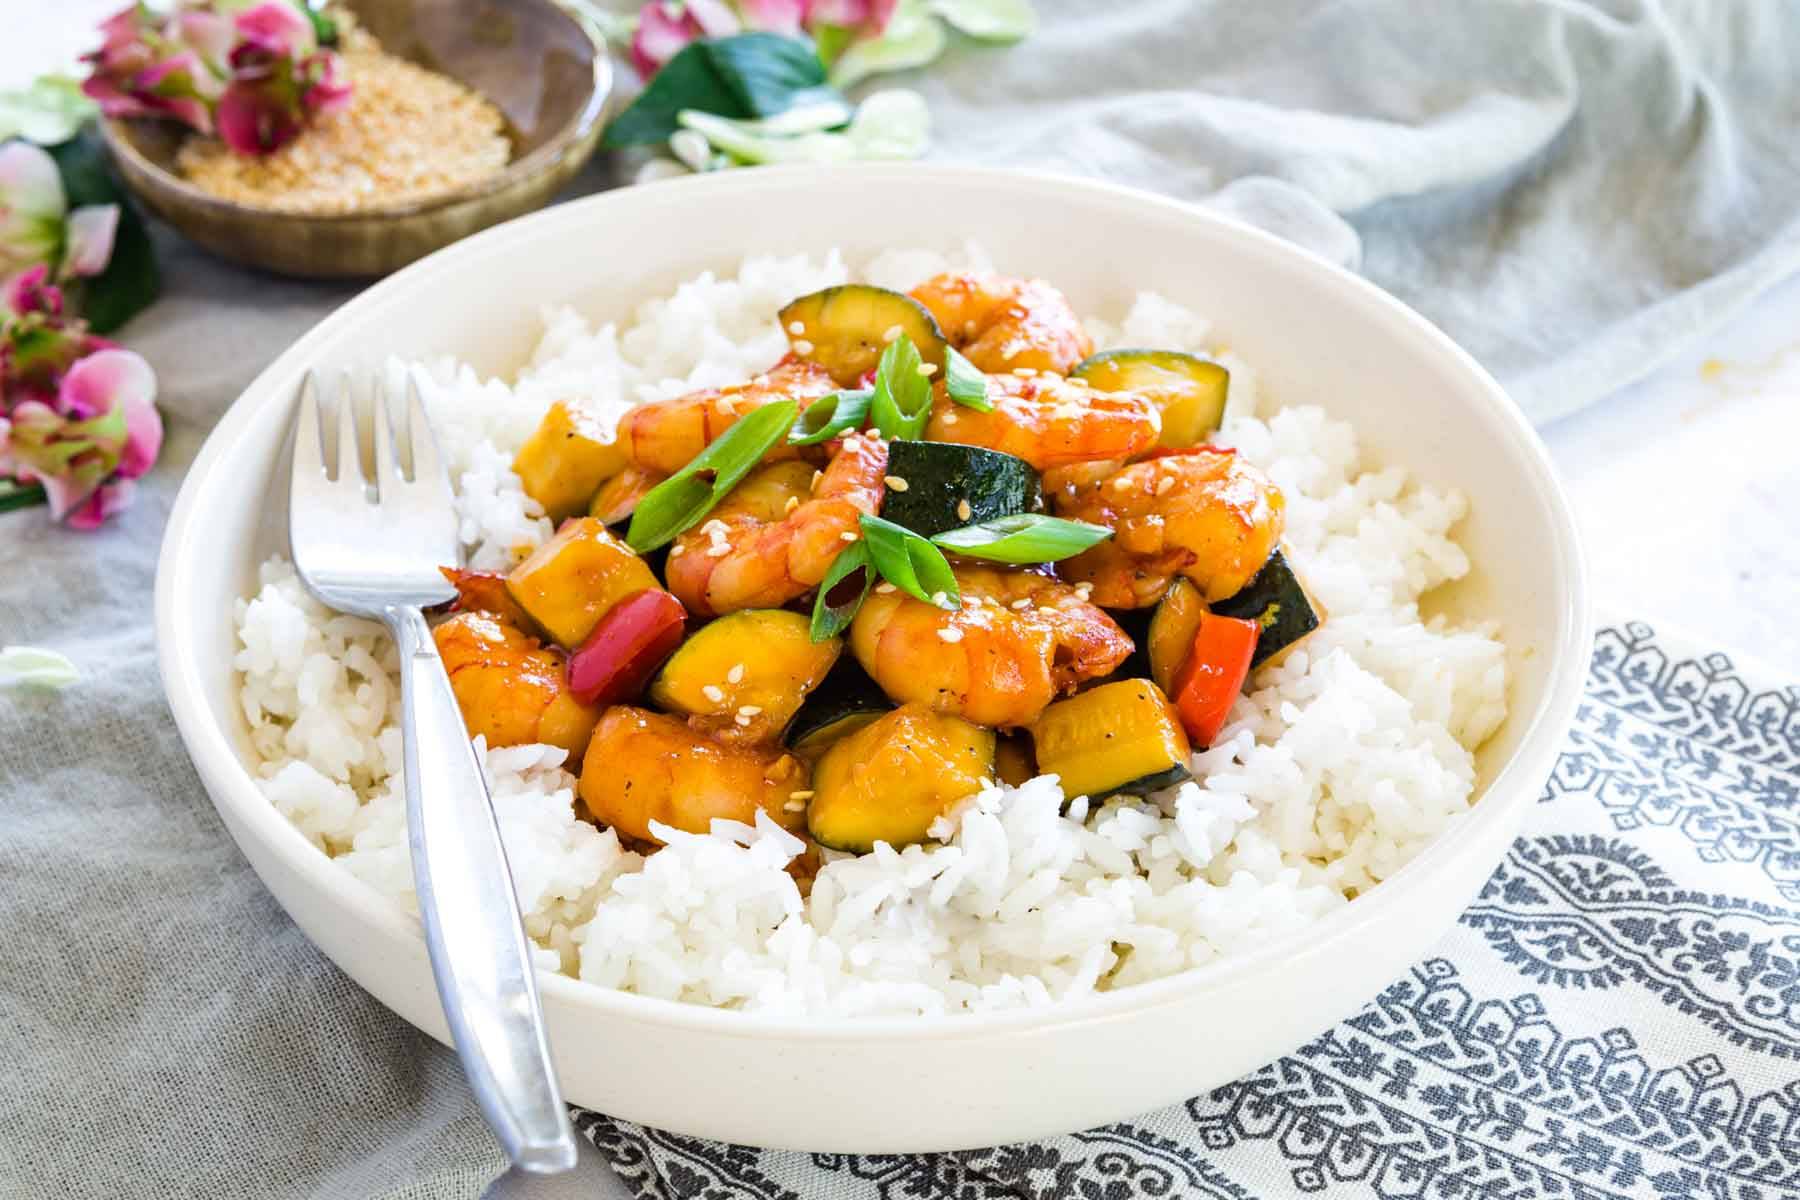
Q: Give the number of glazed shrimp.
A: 8